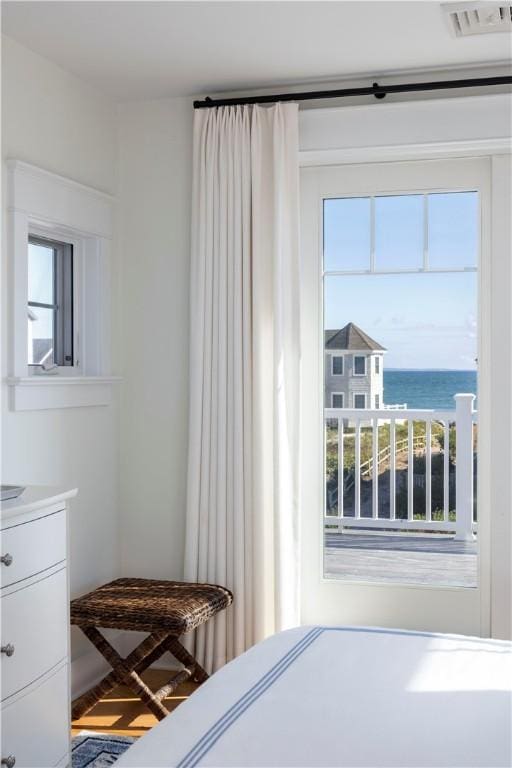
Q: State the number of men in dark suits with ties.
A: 0